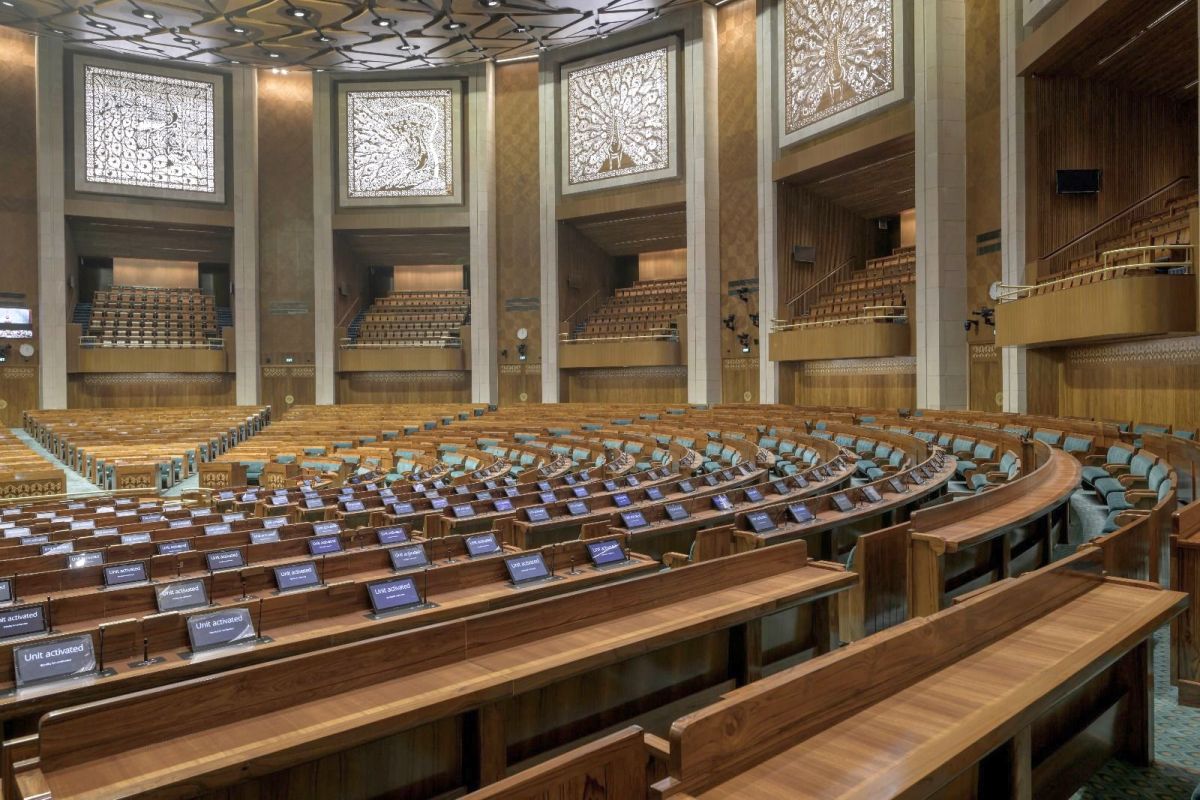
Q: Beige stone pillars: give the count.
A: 9